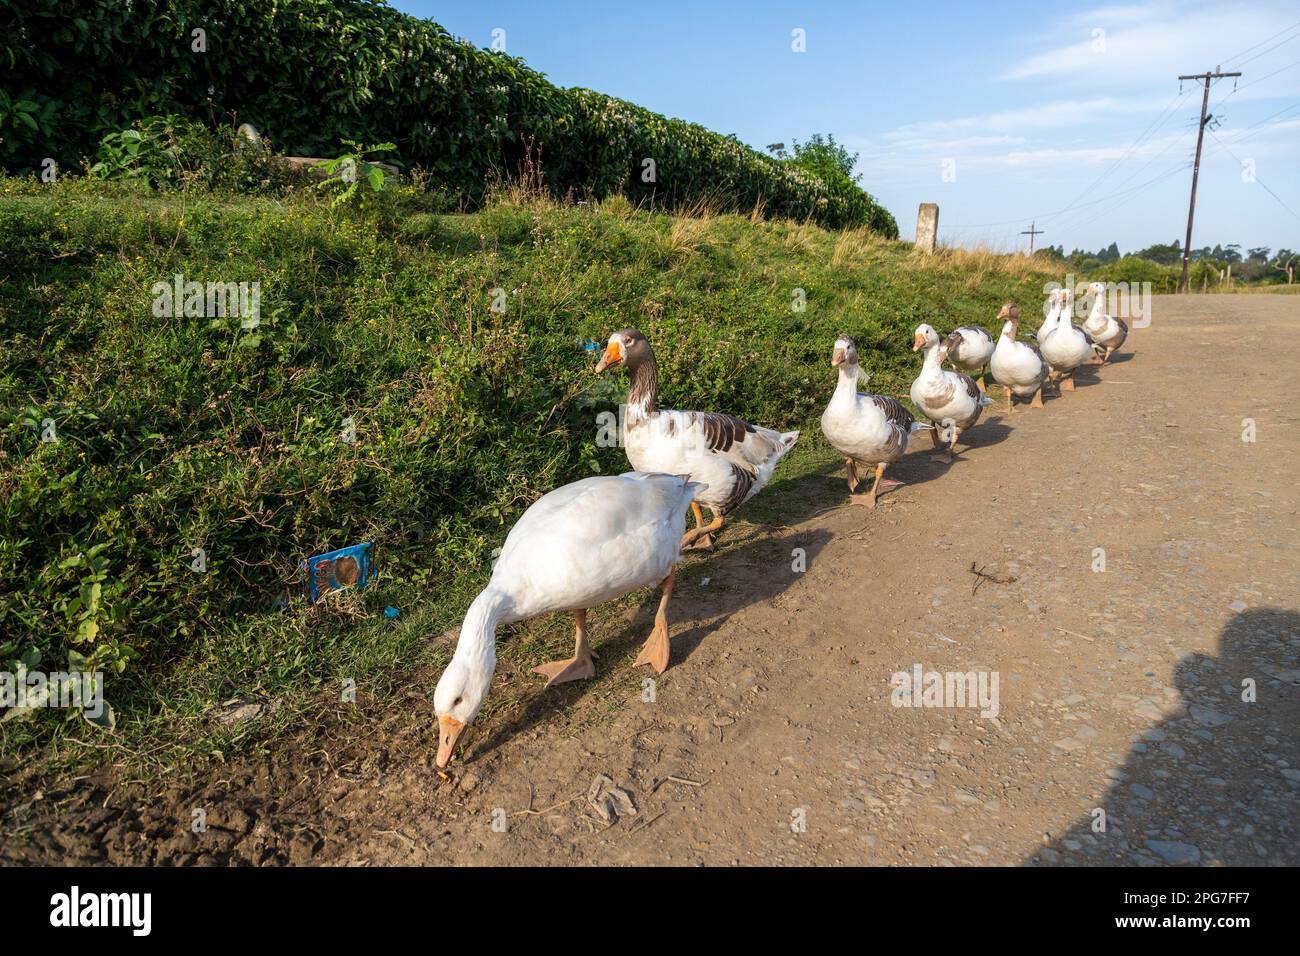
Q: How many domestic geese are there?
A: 9